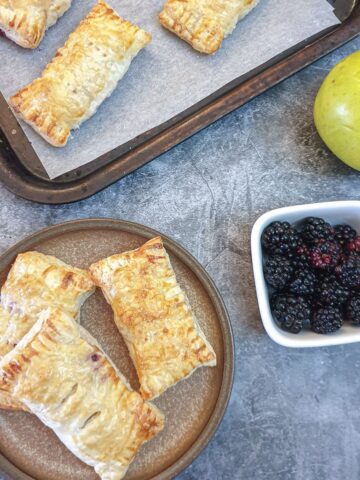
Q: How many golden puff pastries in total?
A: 6